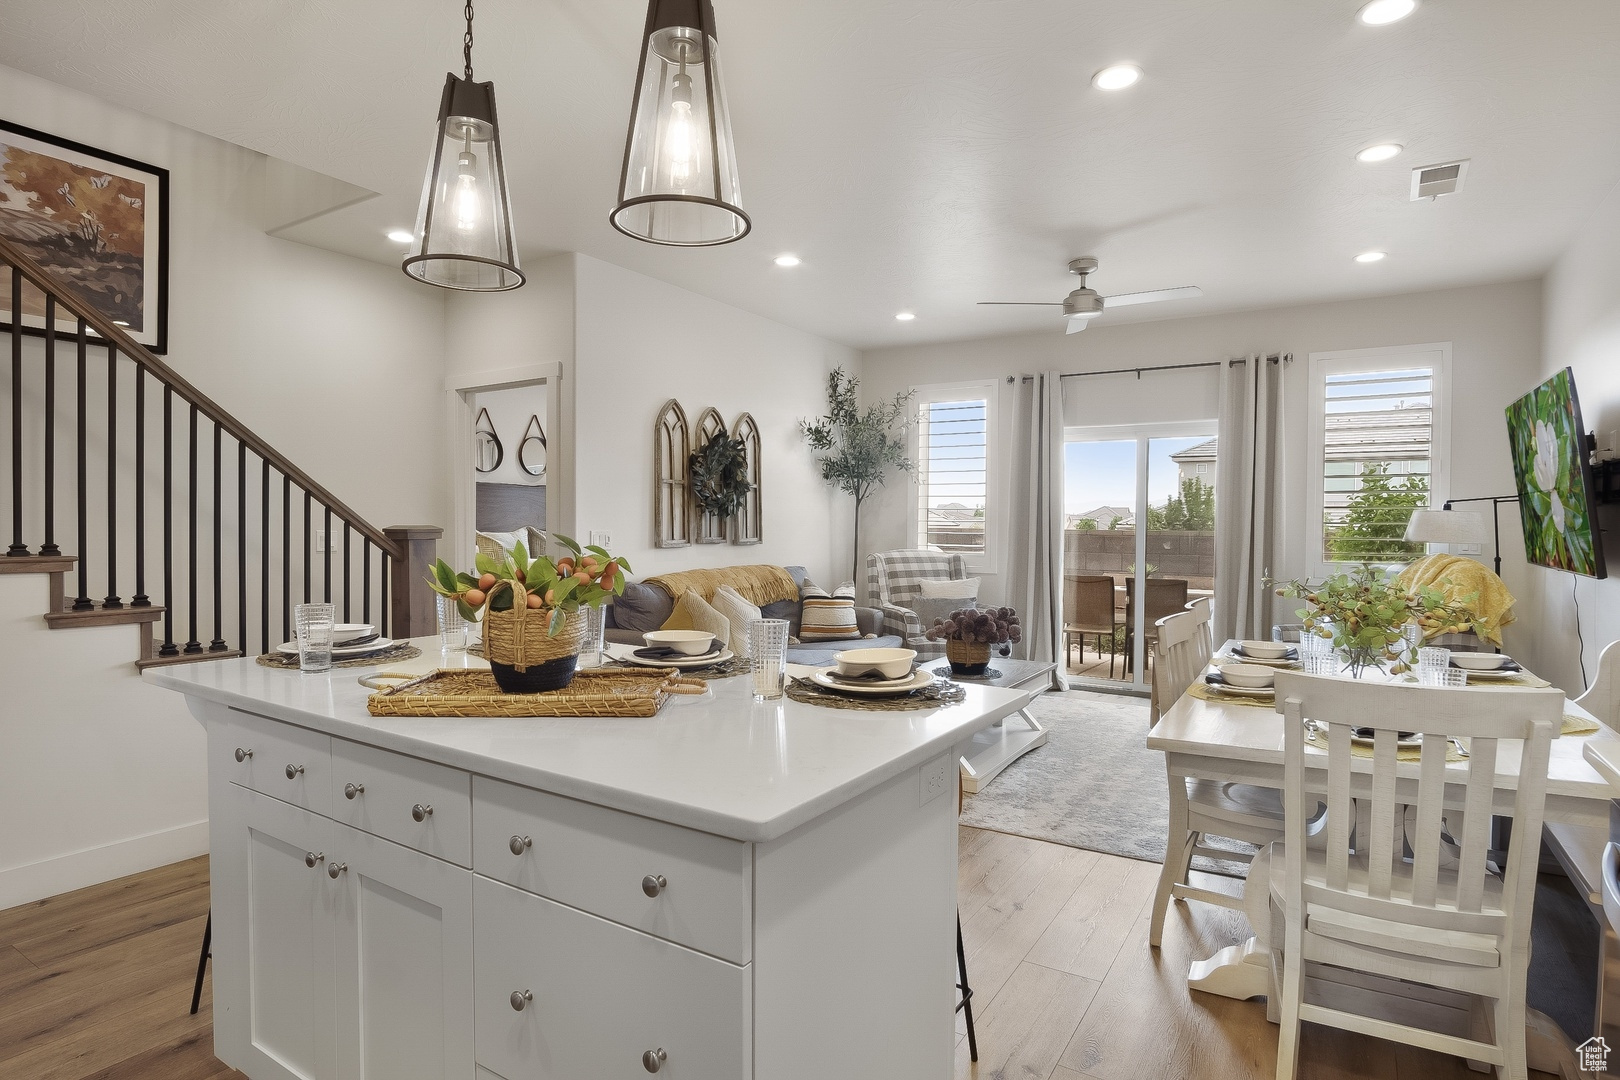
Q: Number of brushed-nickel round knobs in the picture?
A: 10